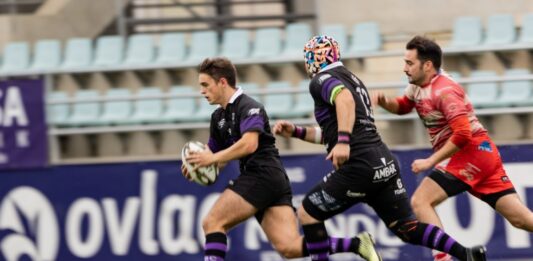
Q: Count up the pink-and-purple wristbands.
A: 2